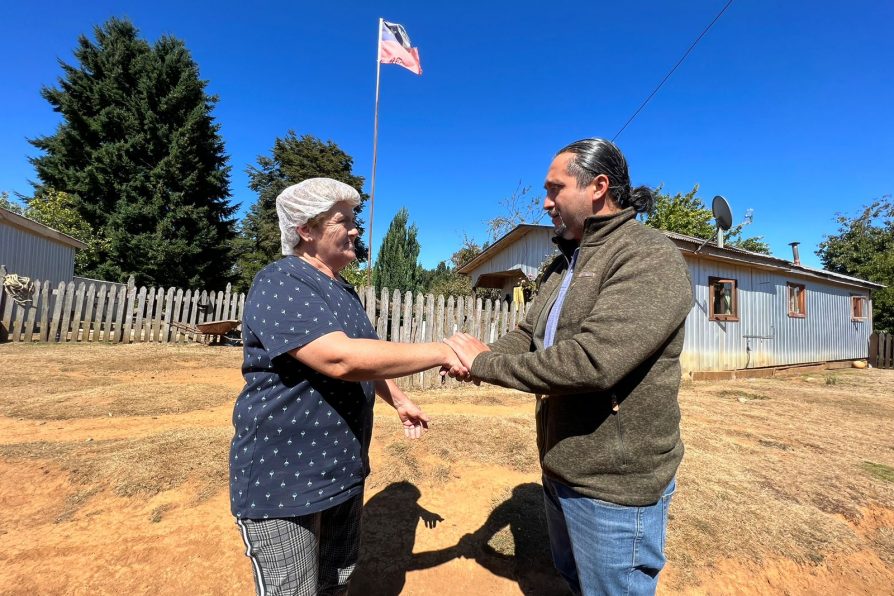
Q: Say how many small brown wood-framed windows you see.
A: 3